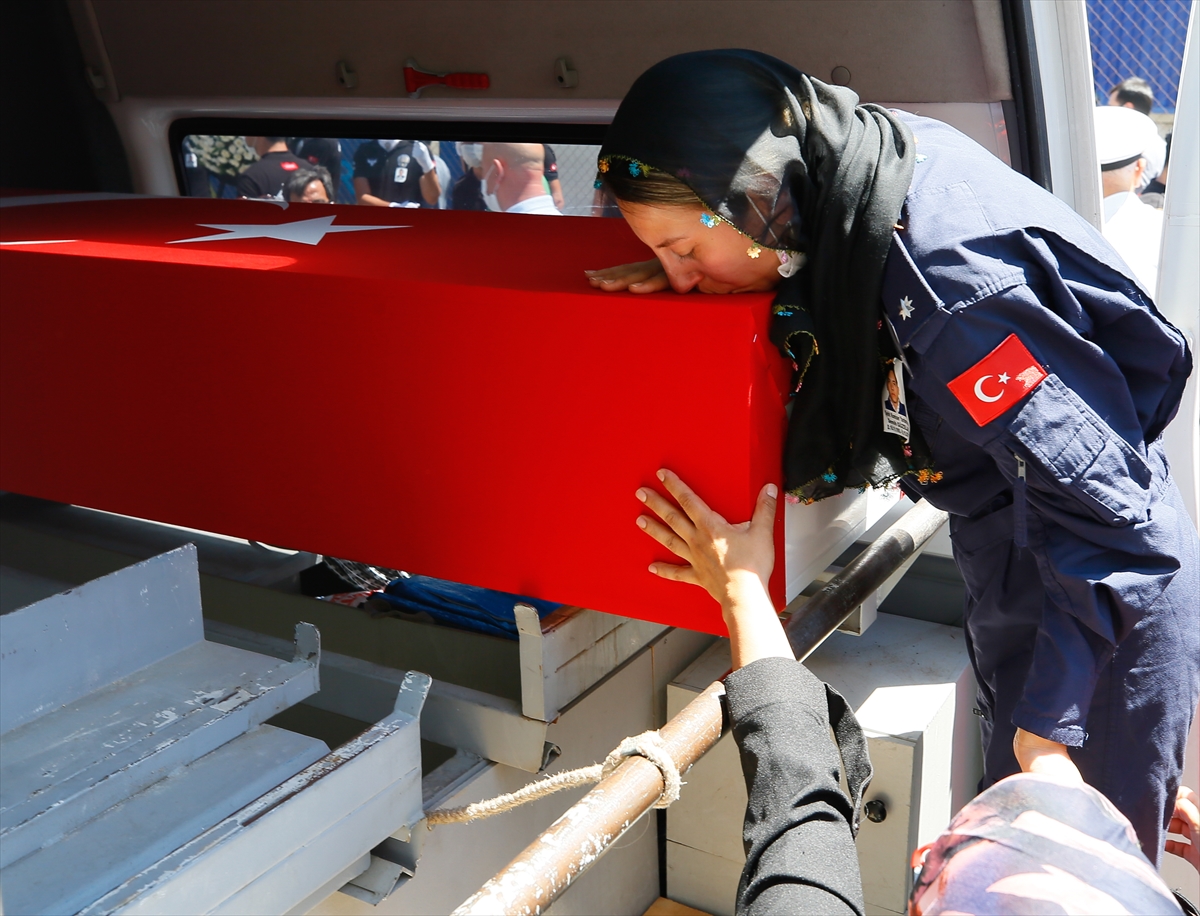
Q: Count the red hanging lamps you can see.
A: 0